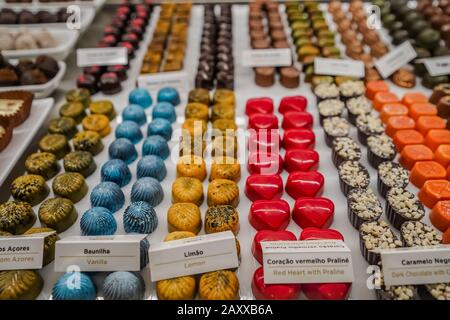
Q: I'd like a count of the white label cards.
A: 11